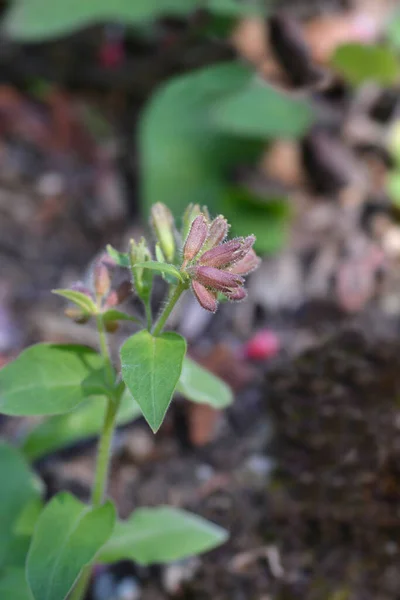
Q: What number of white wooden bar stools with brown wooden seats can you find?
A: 0